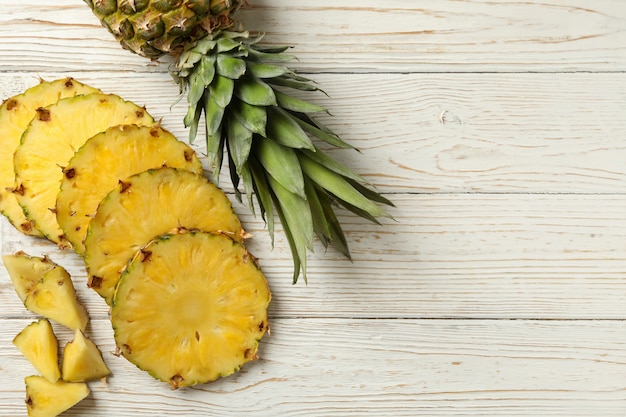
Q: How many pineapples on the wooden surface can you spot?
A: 1